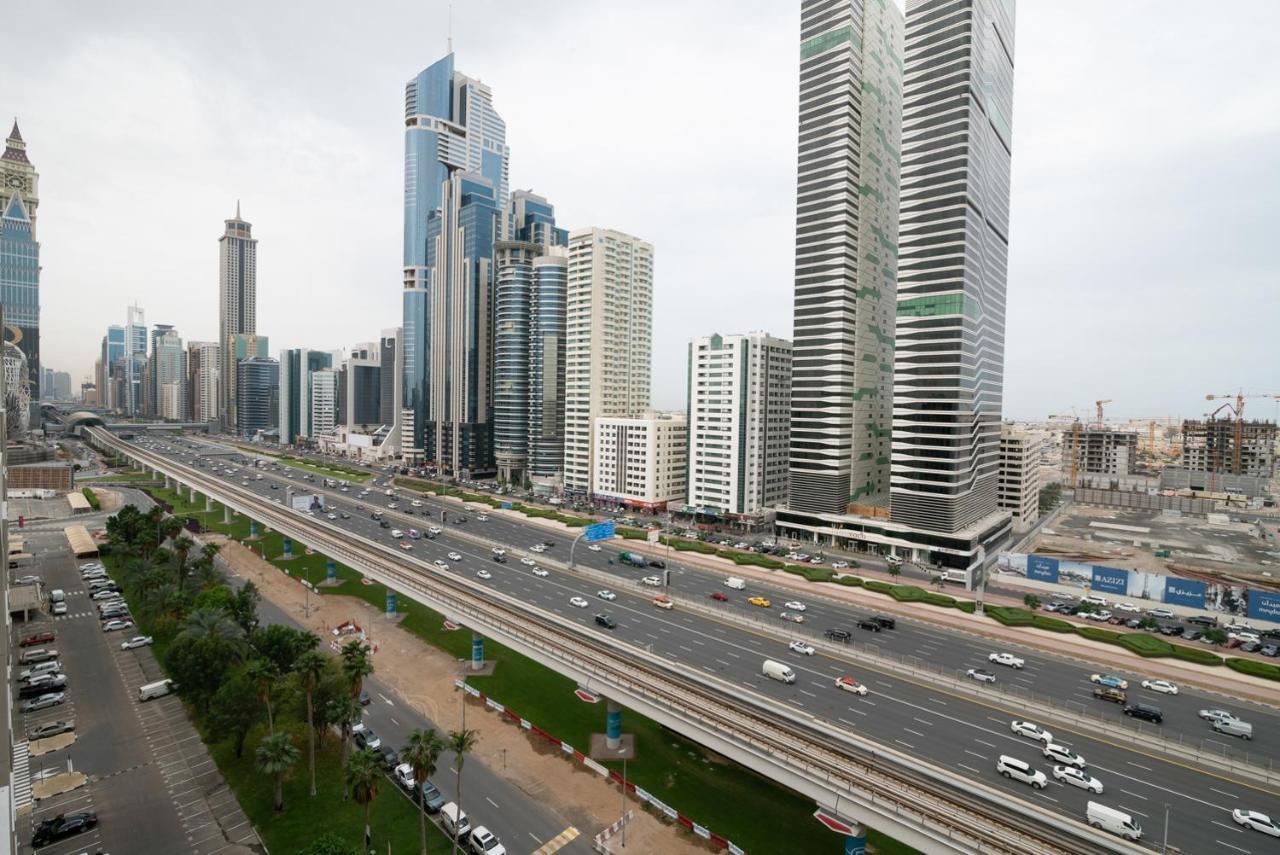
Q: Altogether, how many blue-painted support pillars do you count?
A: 7